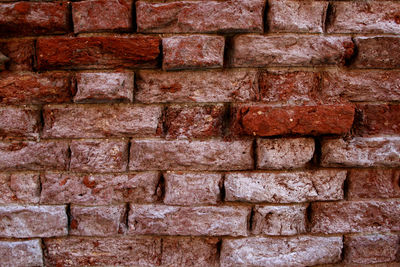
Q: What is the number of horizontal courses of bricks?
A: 8